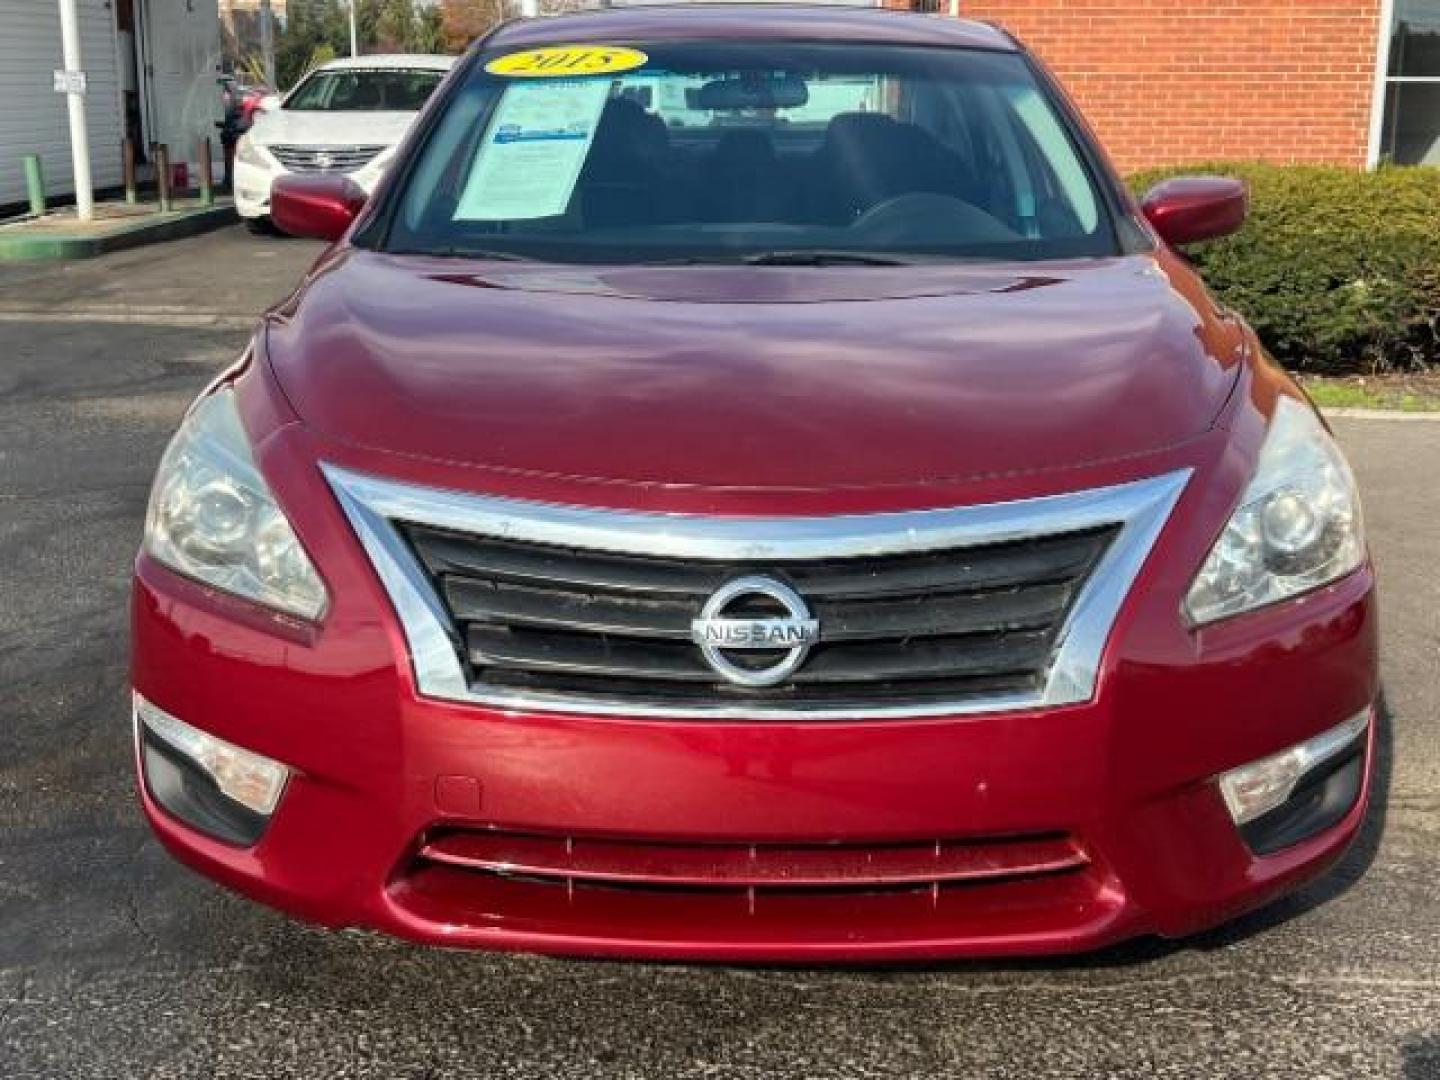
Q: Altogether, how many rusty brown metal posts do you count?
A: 3